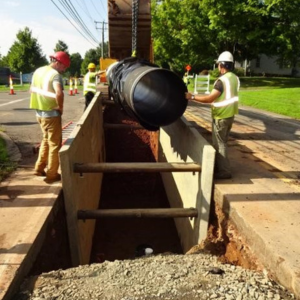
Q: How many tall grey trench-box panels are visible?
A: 2